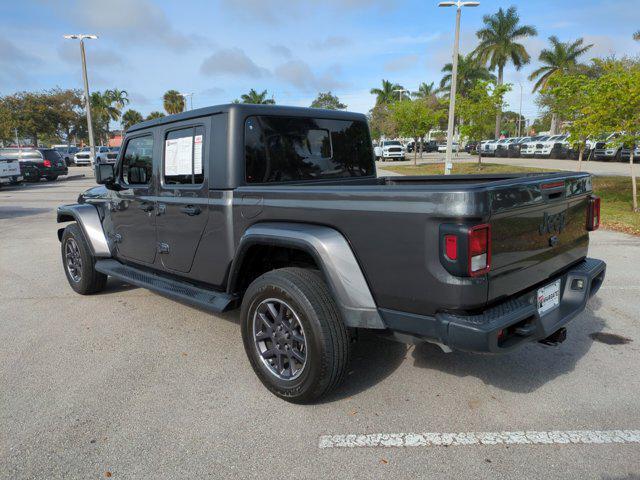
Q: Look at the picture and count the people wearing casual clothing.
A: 0